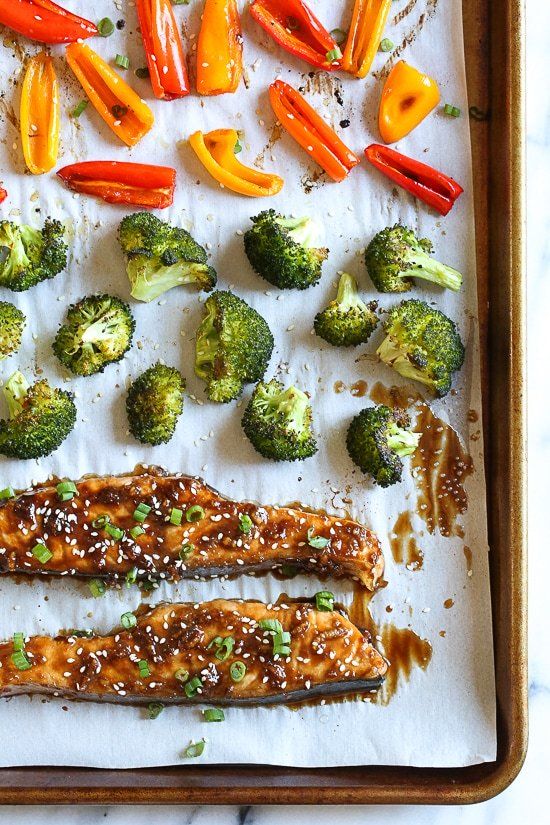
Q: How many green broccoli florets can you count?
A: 13